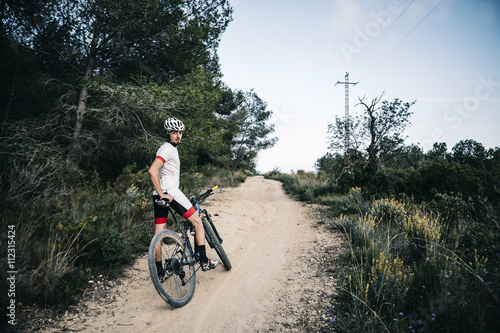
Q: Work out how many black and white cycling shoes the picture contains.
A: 2